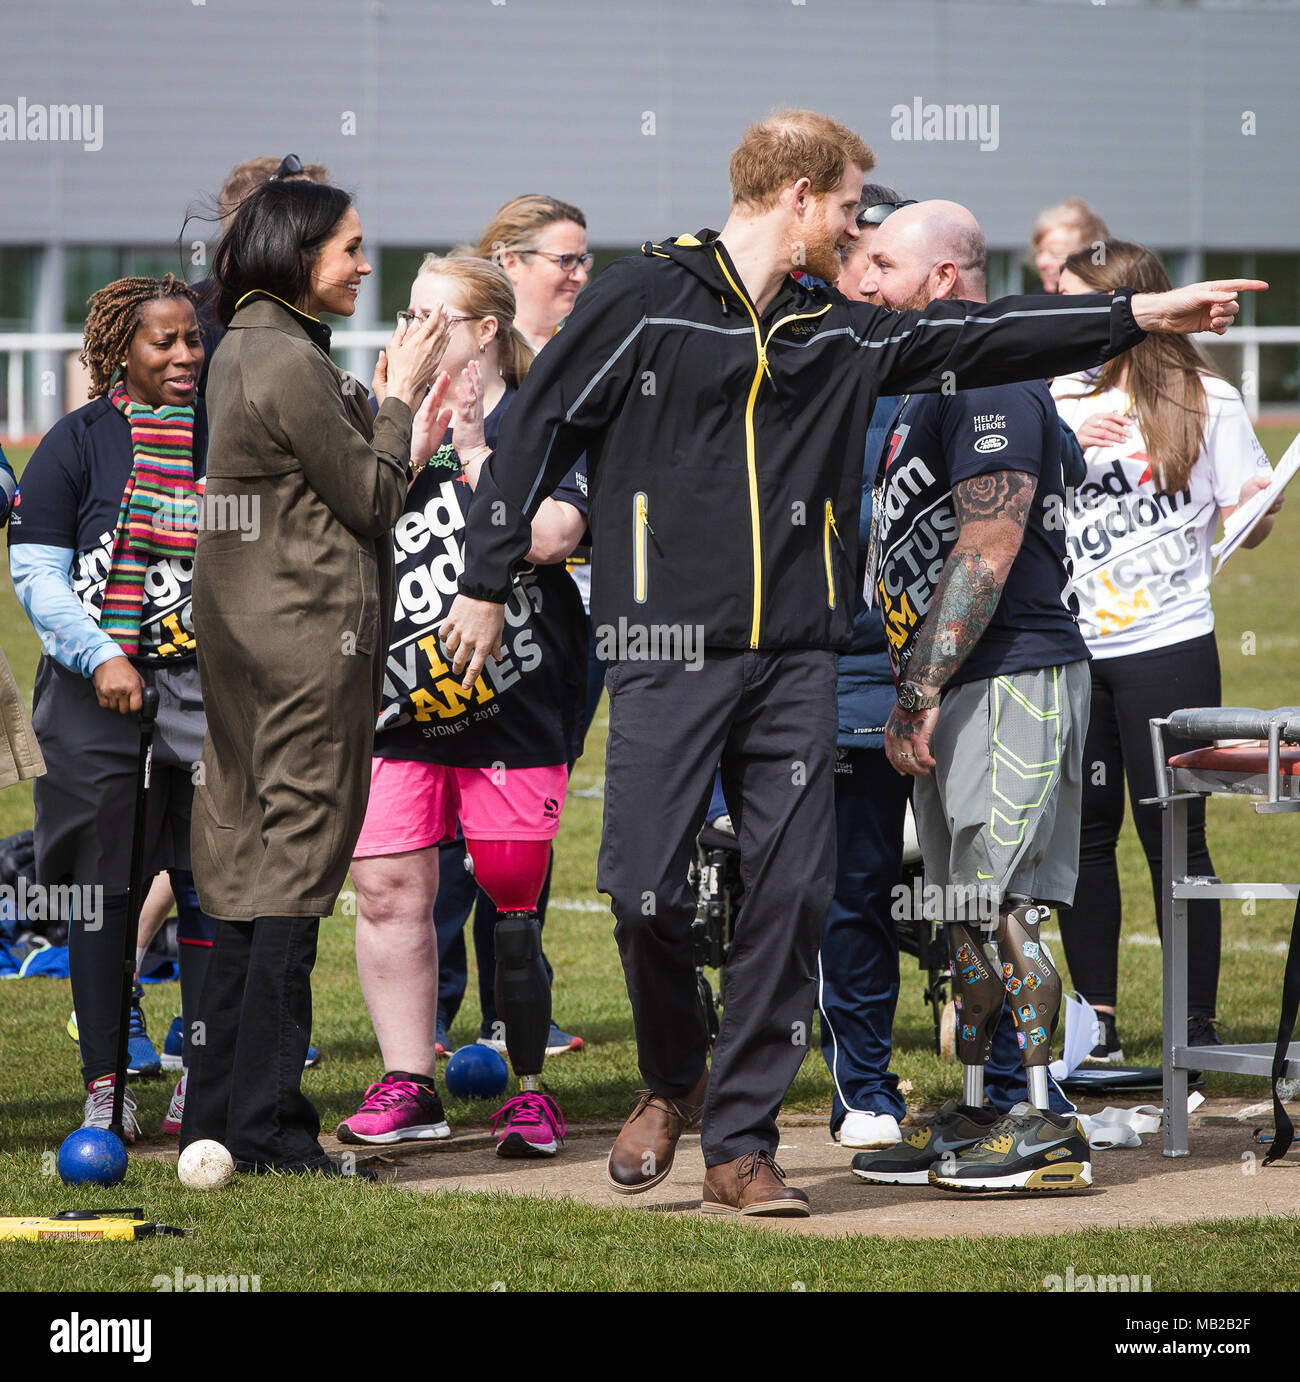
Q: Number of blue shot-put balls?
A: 2